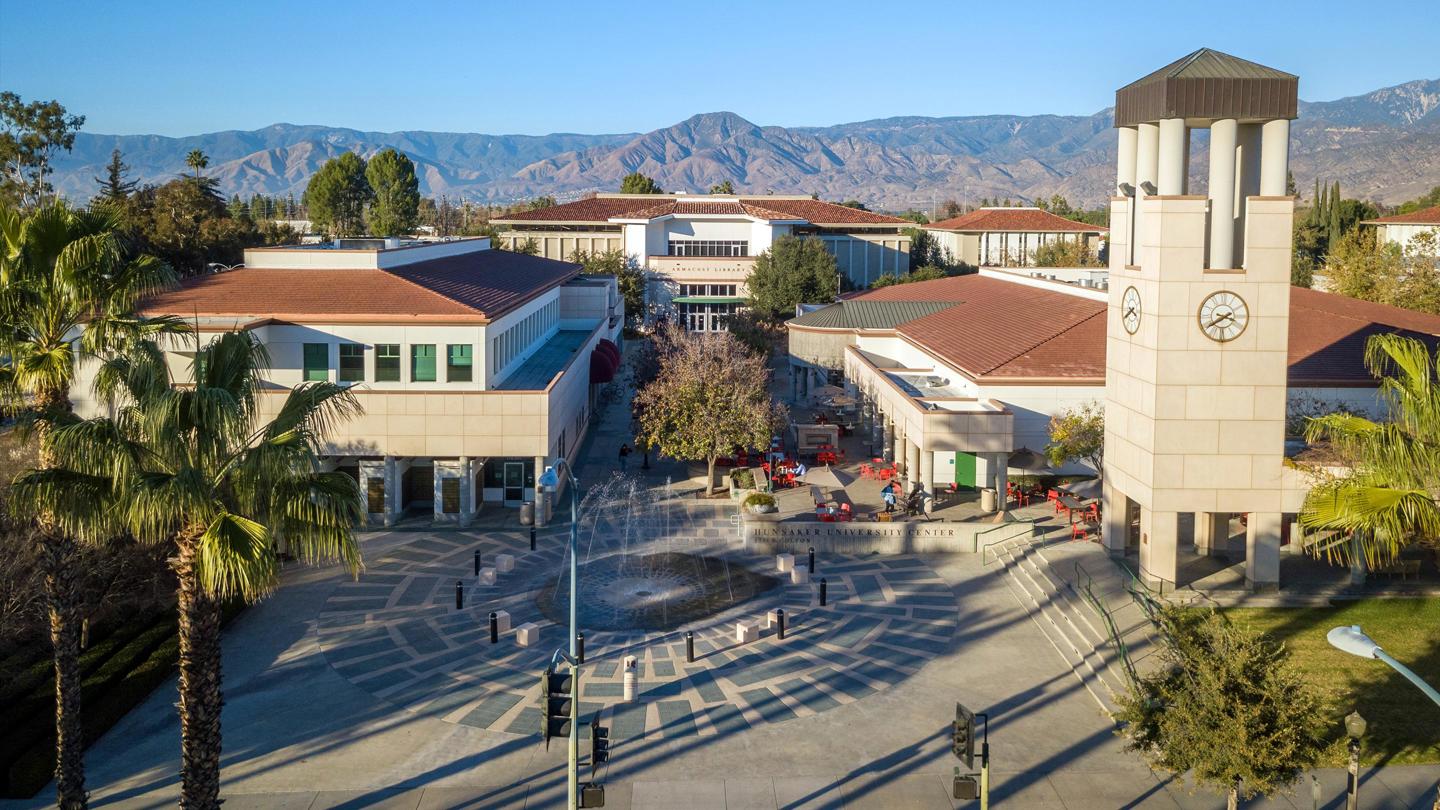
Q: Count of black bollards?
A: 9